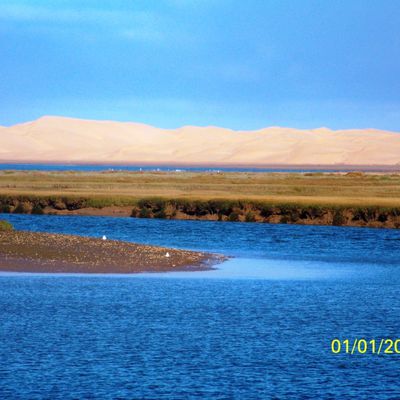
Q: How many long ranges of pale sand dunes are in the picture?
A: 1